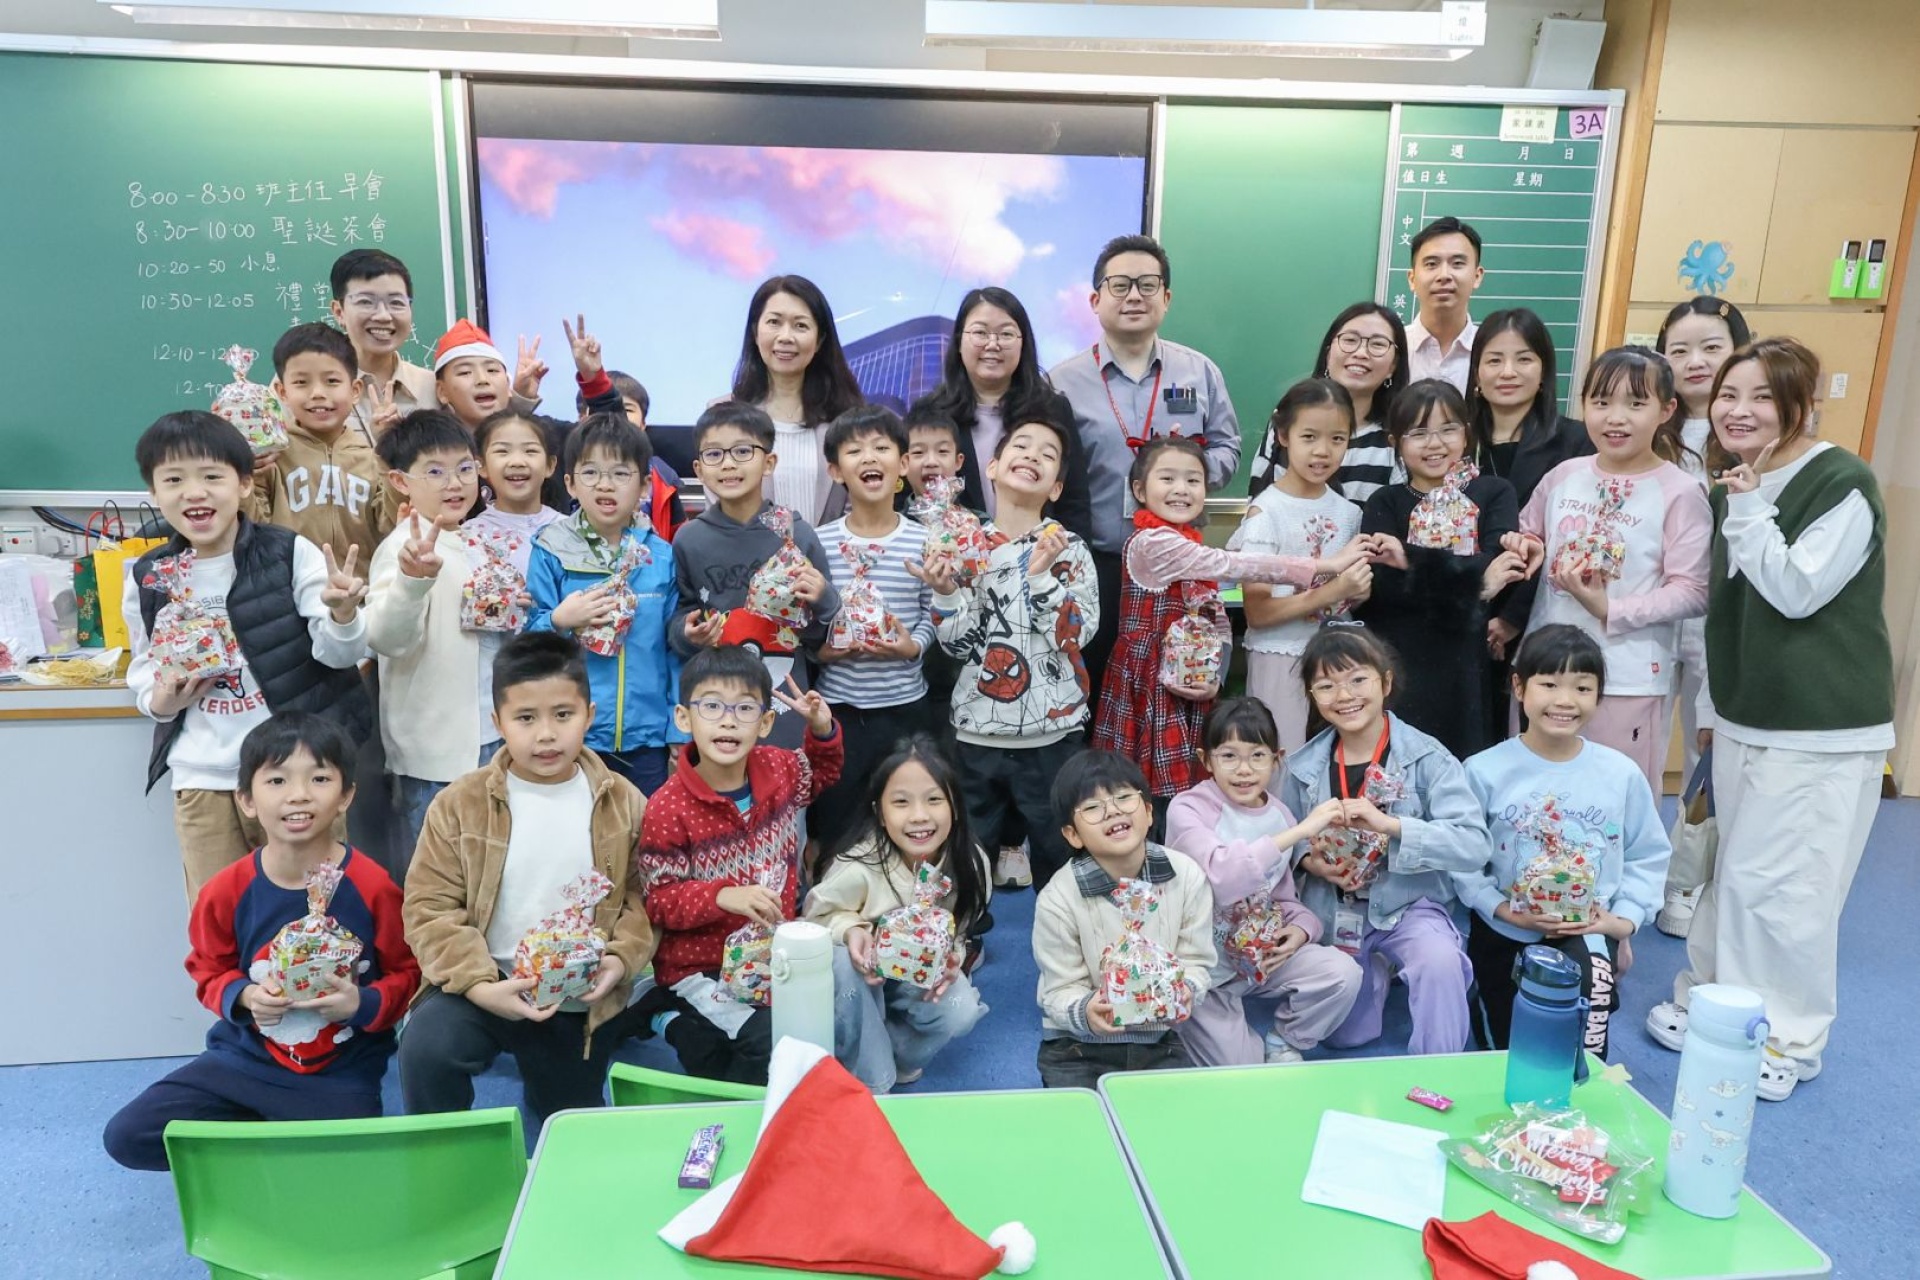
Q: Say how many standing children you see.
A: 15